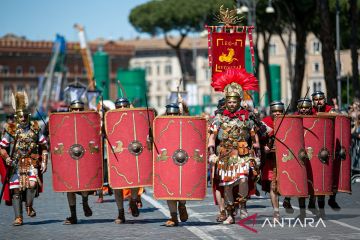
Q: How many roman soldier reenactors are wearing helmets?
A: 8